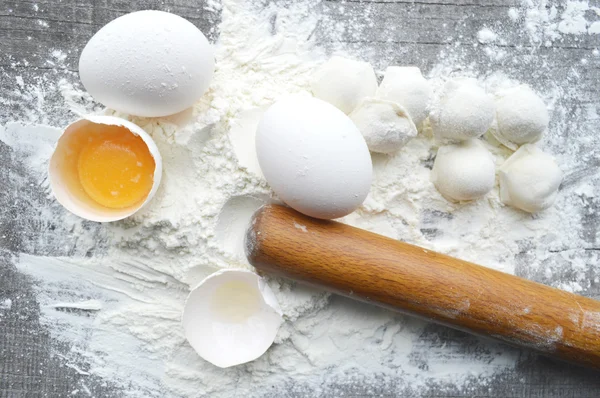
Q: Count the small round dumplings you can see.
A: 7